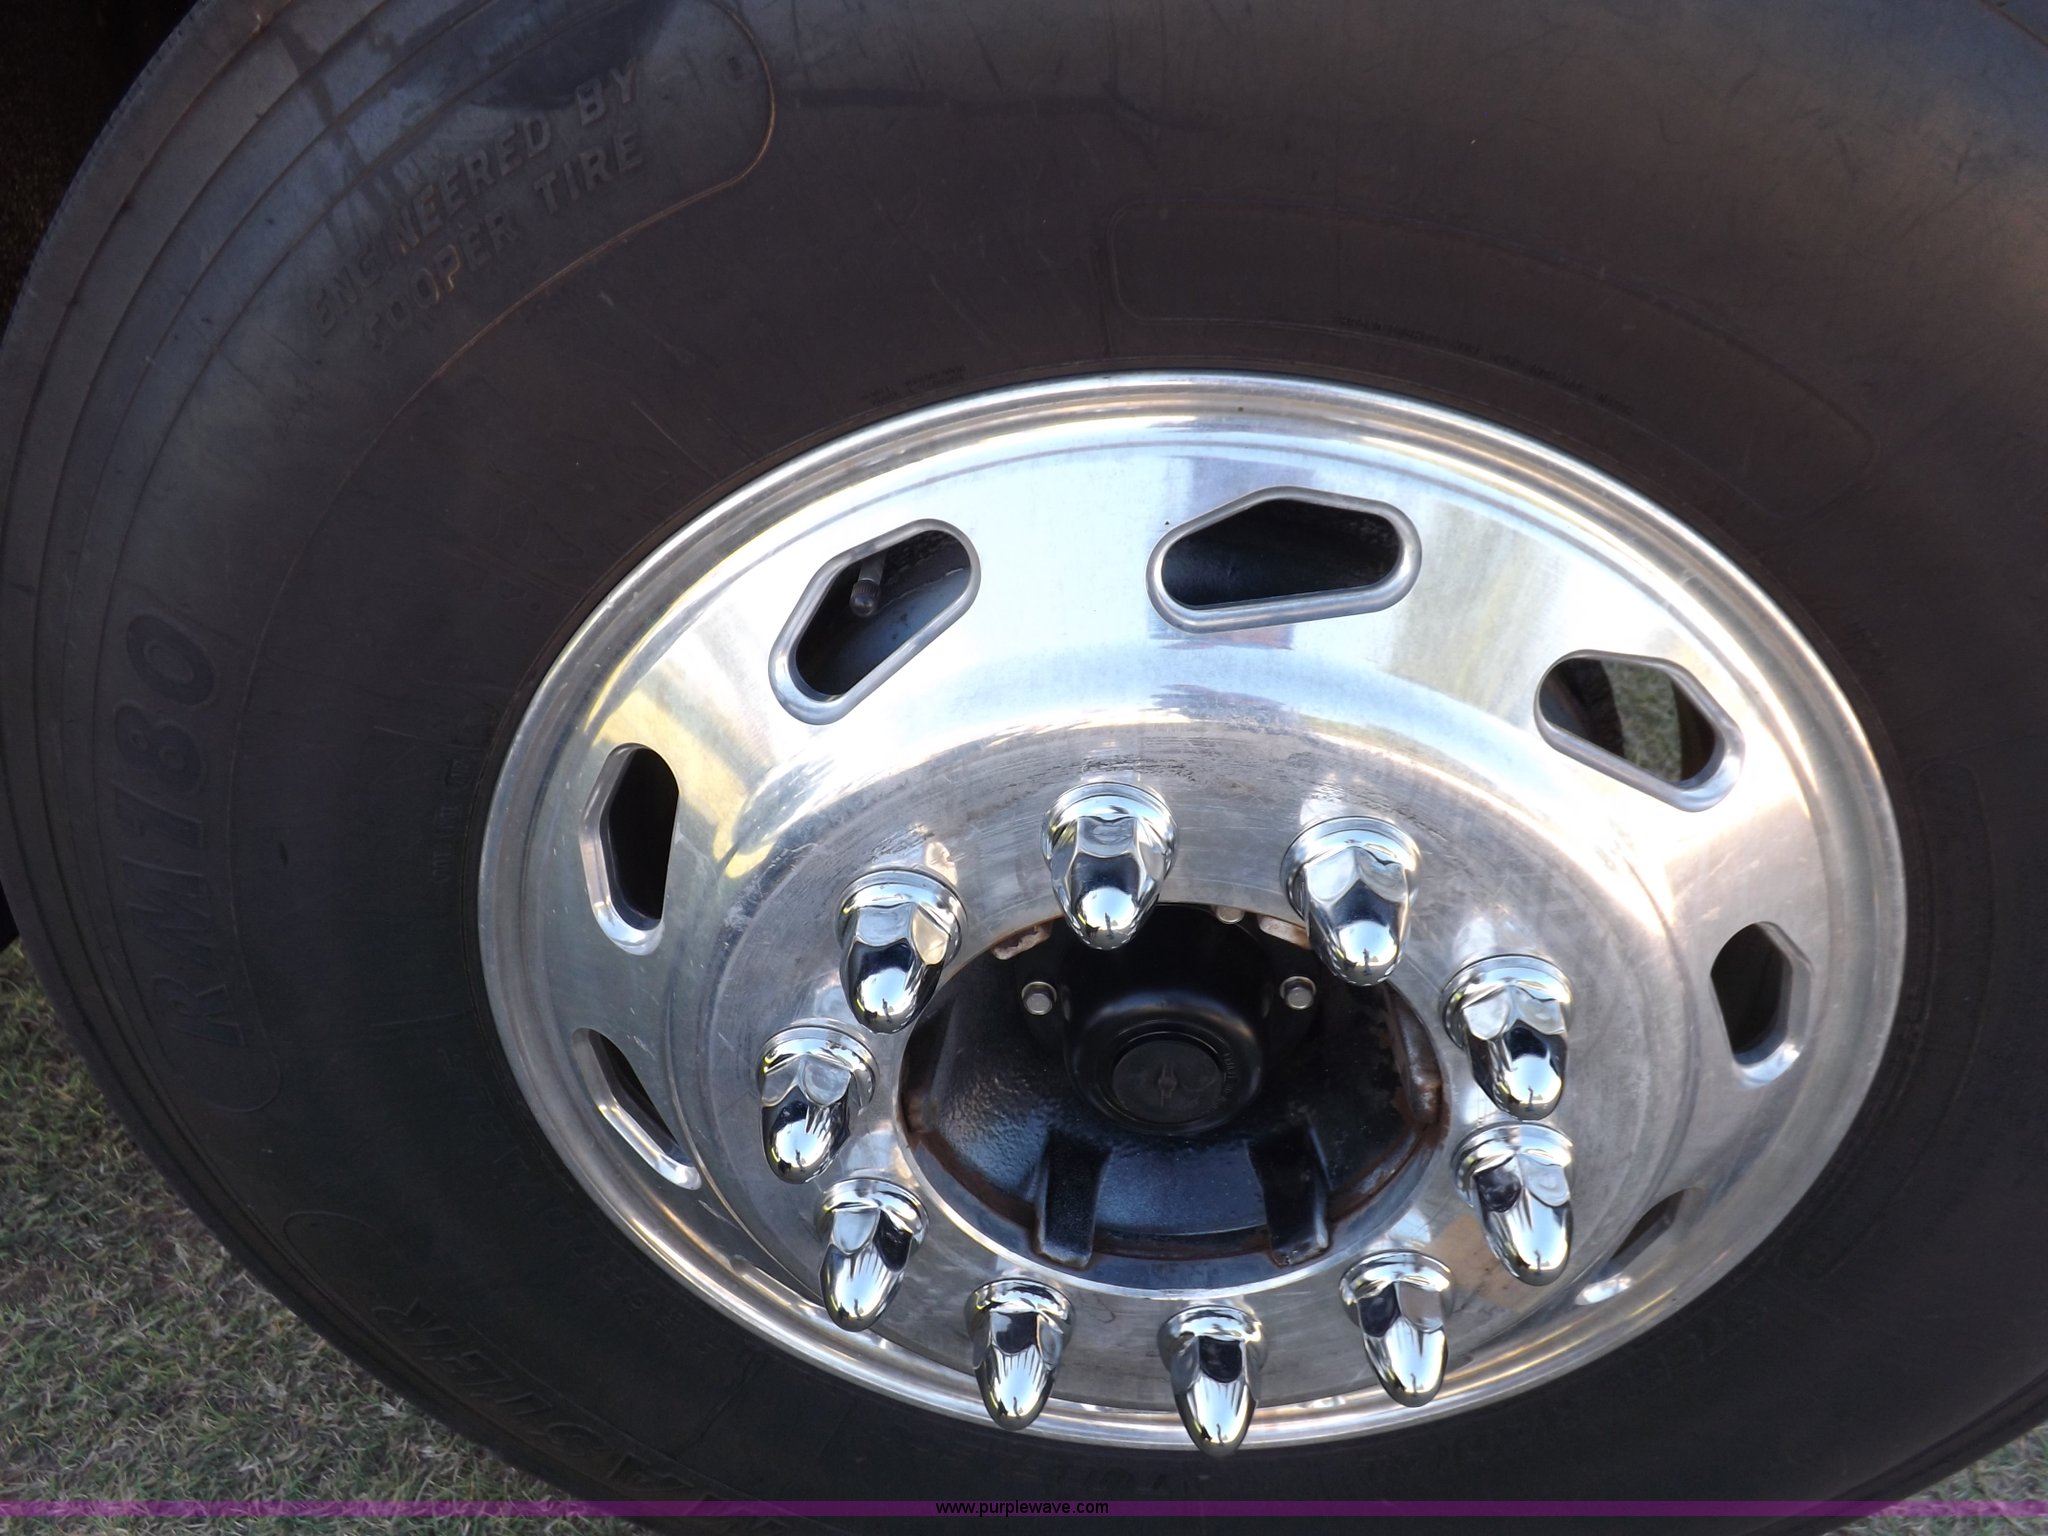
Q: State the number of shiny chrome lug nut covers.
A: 10